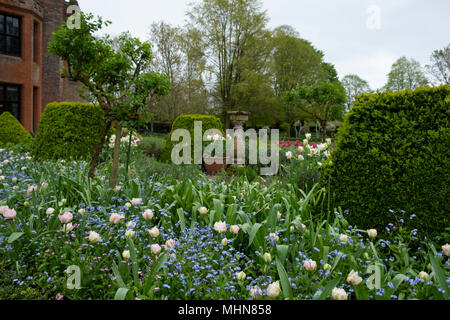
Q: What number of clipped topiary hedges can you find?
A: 4